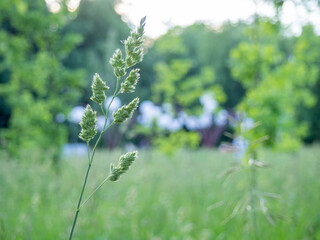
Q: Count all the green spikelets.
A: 7